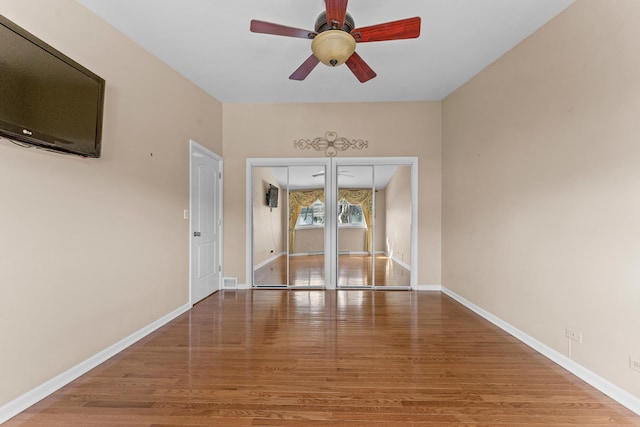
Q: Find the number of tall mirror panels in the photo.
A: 4